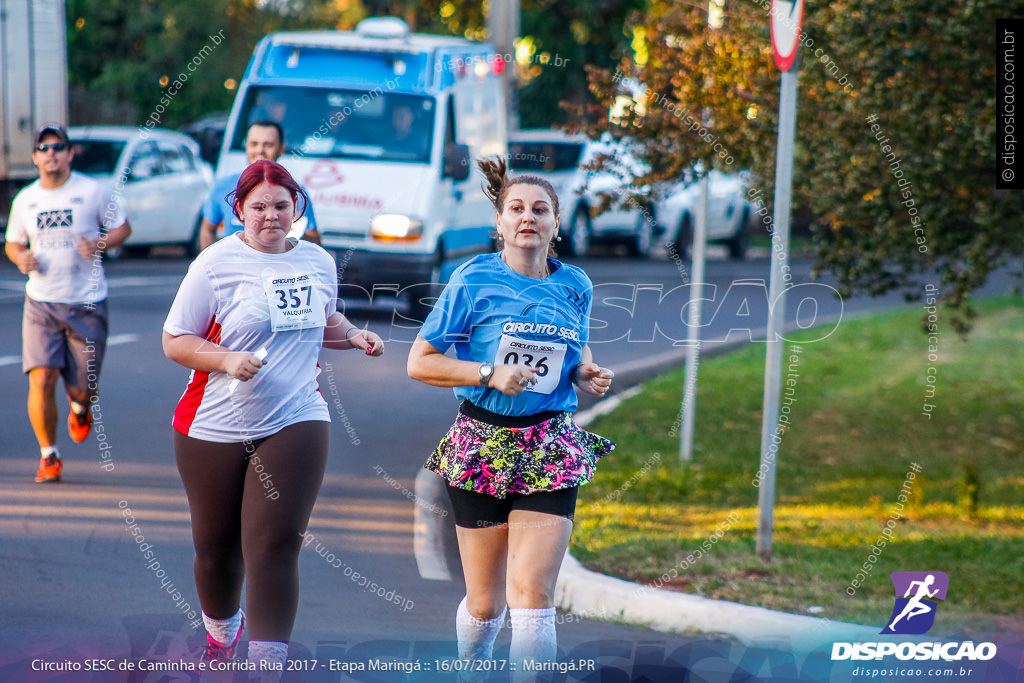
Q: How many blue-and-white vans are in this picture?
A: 1